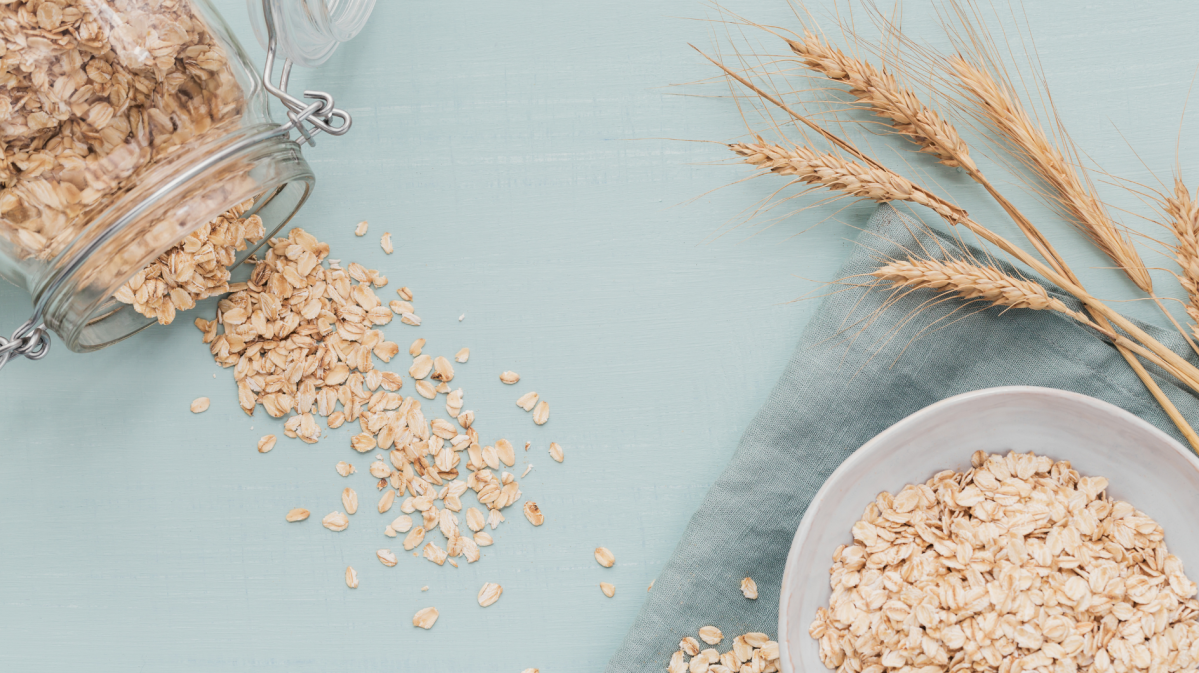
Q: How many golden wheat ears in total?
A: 5